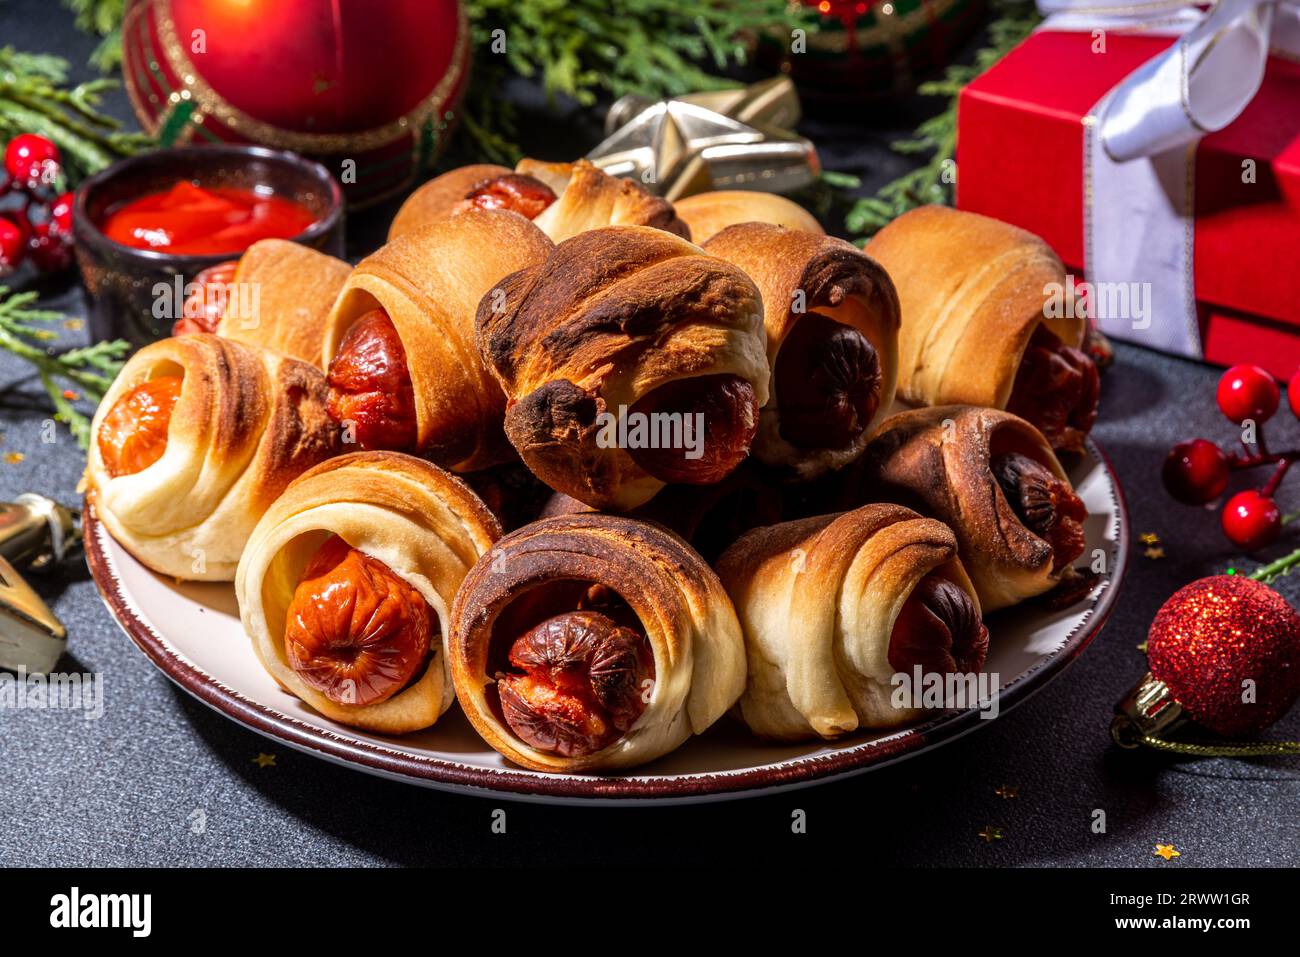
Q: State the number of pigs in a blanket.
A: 12